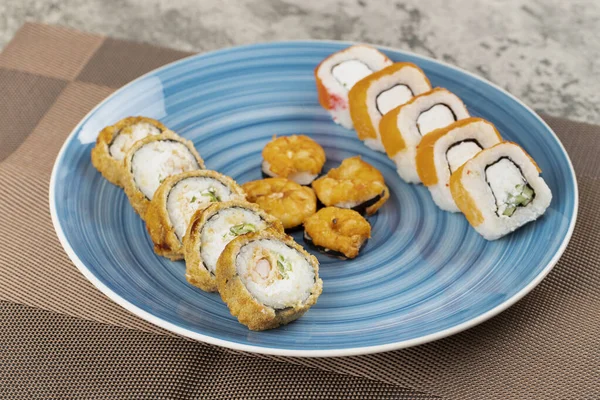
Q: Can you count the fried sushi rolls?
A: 5